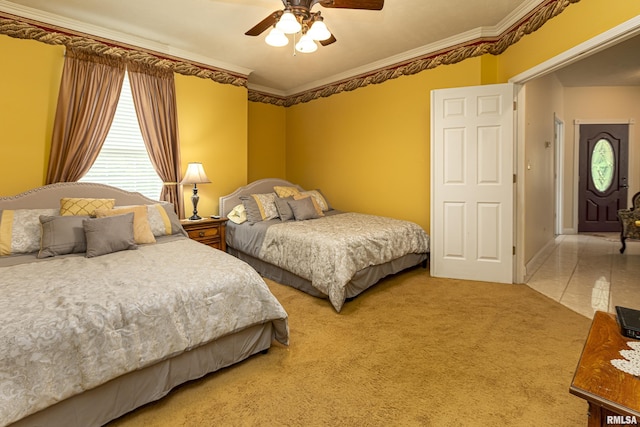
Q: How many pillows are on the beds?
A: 13